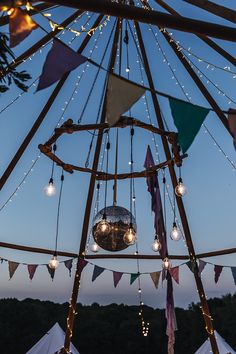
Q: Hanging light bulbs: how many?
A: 9